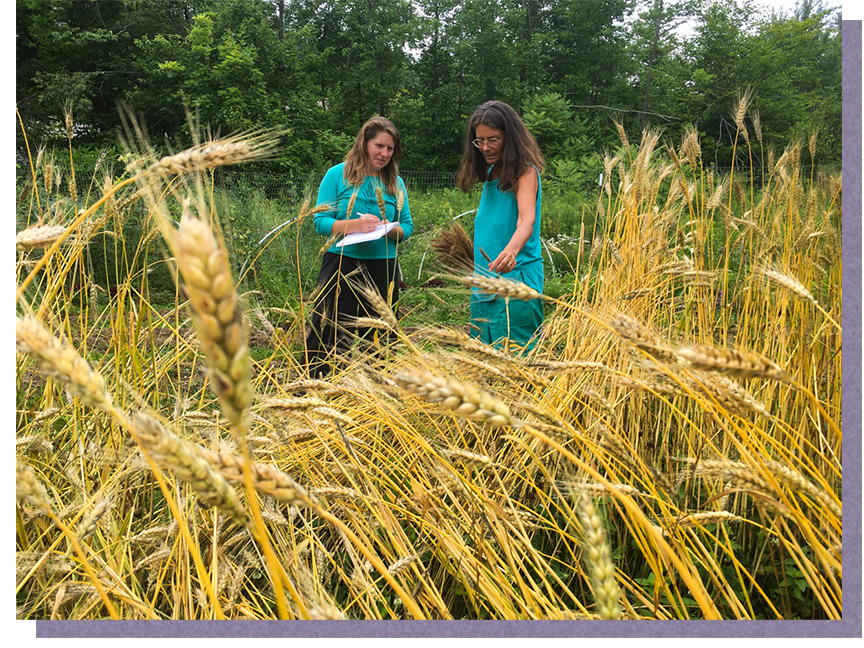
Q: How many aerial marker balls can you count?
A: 0